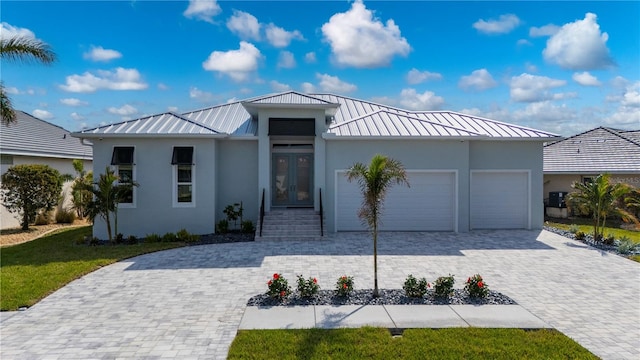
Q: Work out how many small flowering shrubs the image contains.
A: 6